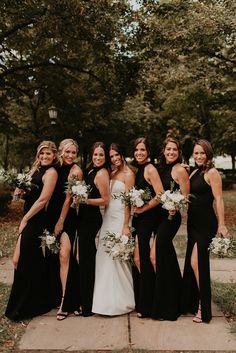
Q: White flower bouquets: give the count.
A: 7